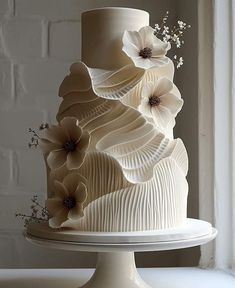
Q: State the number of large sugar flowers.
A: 4